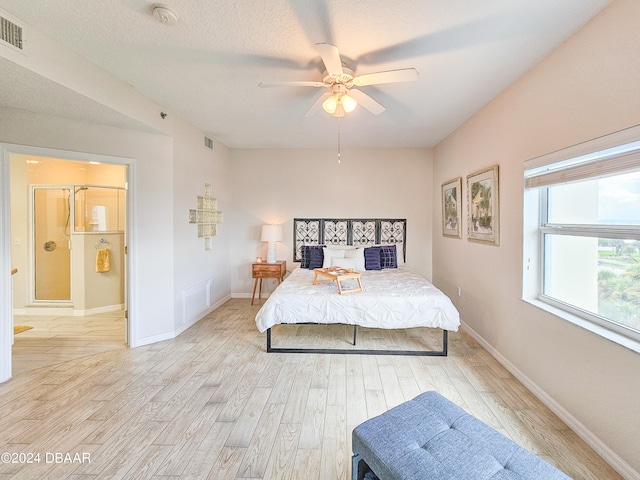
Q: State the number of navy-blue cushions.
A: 4